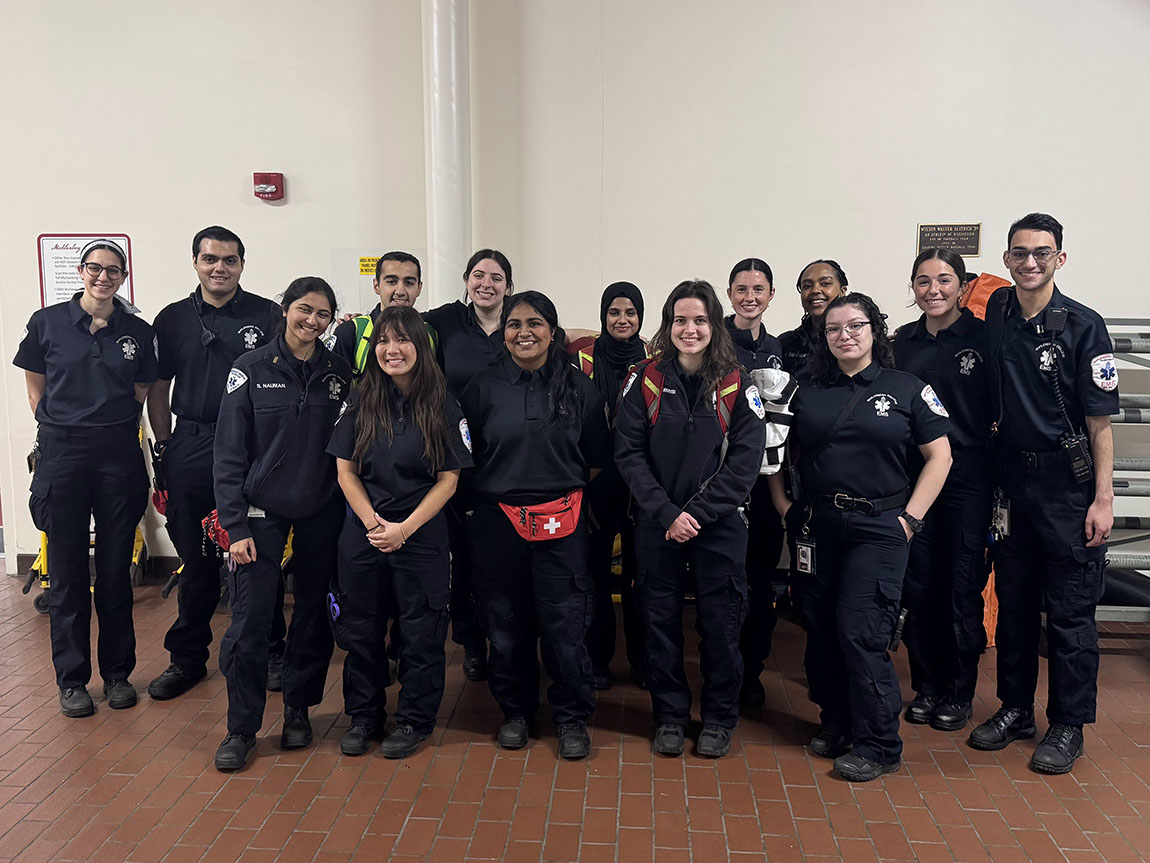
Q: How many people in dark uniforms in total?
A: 14